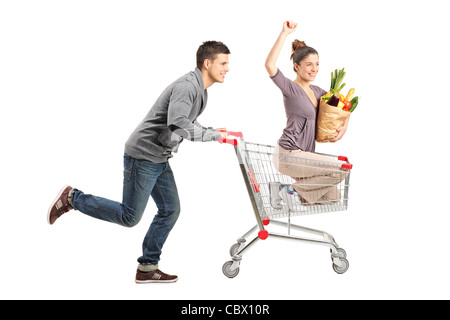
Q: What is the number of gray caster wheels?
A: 4